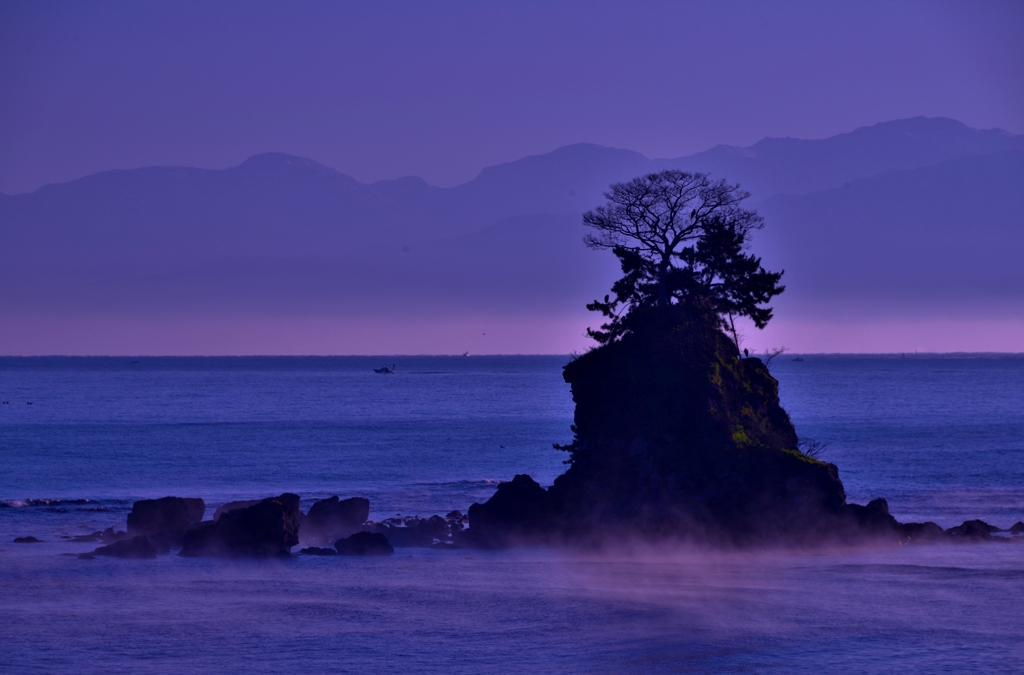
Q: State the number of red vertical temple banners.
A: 0